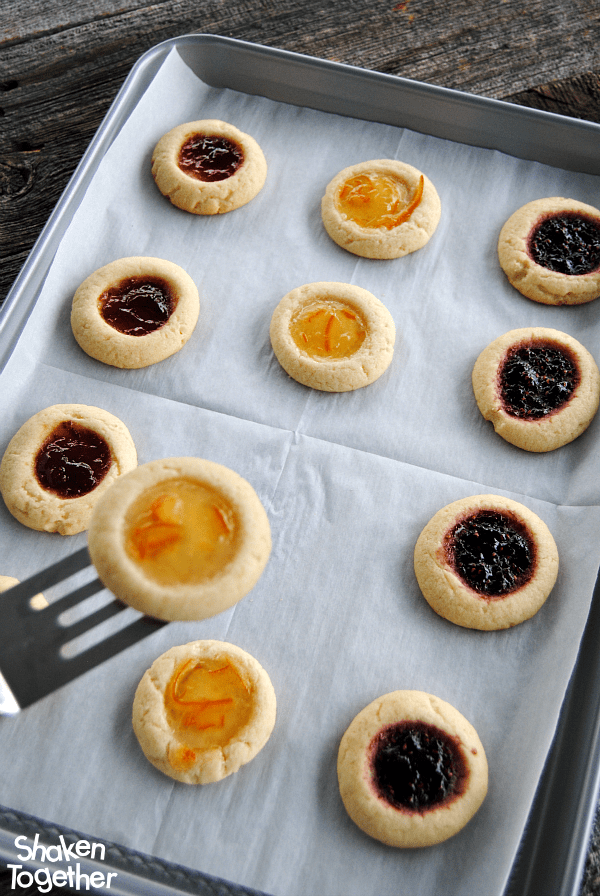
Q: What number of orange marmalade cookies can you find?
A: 4